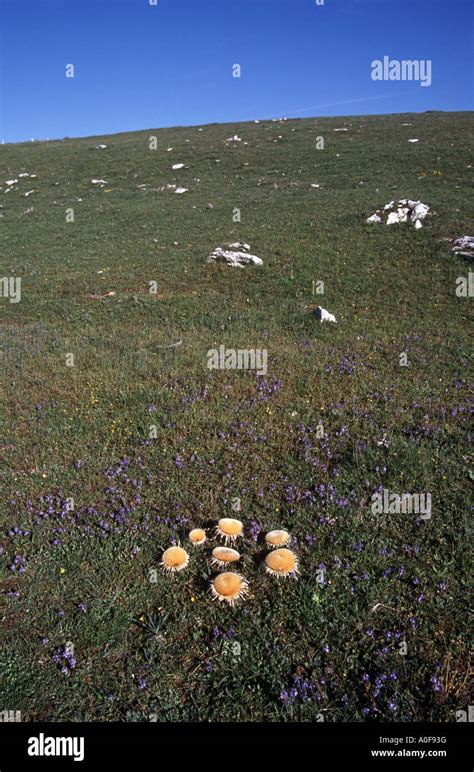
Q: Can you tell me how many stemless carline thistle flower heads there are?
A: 7